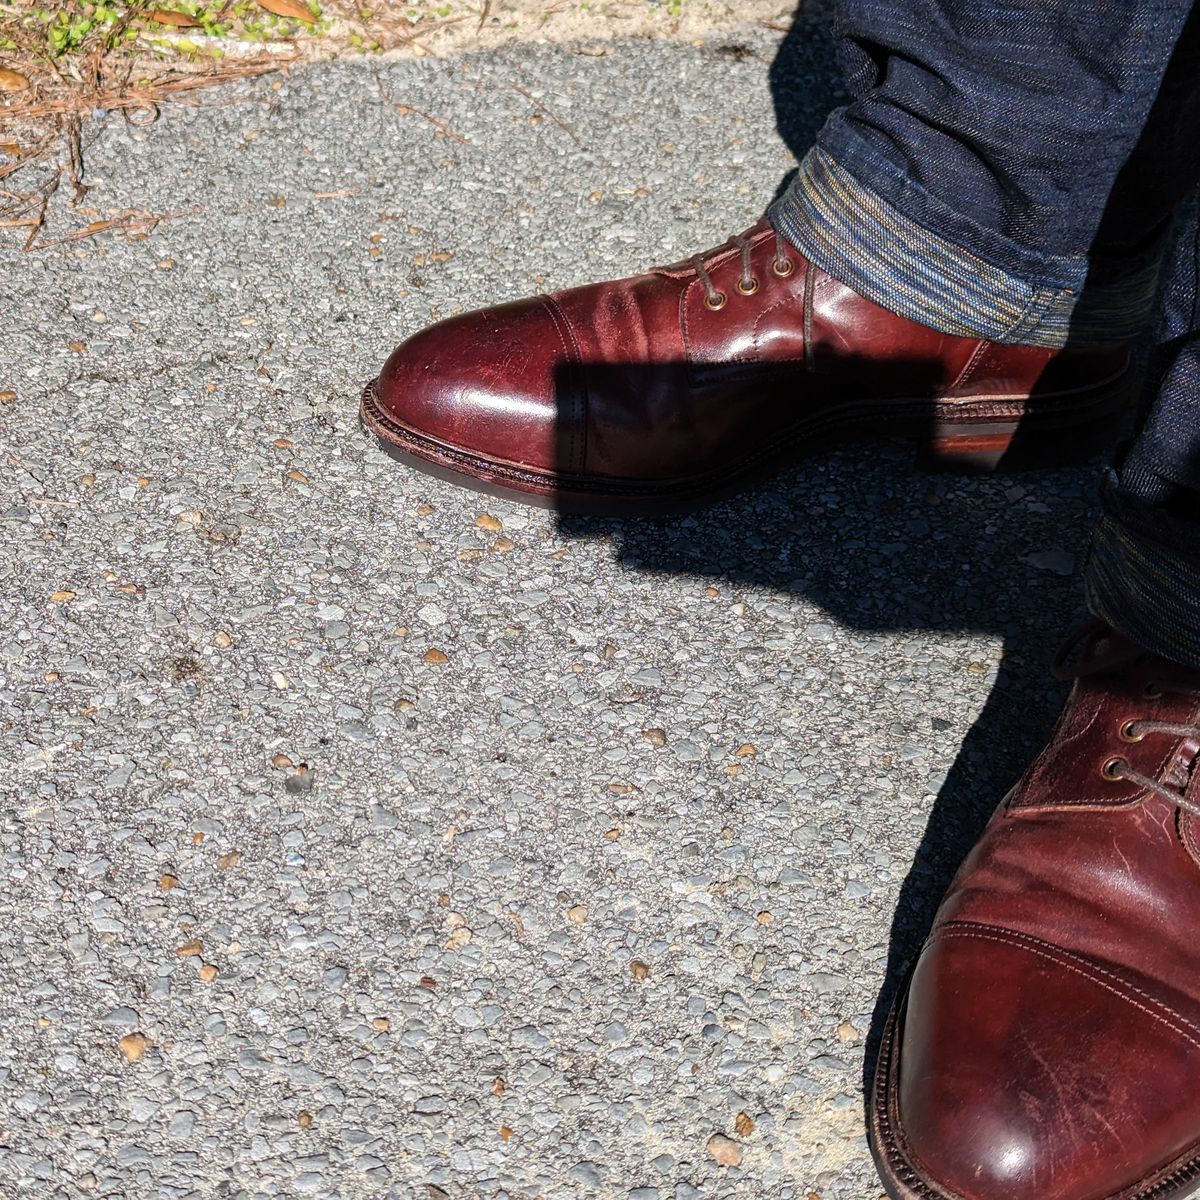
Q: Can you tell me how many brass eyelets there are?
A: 6